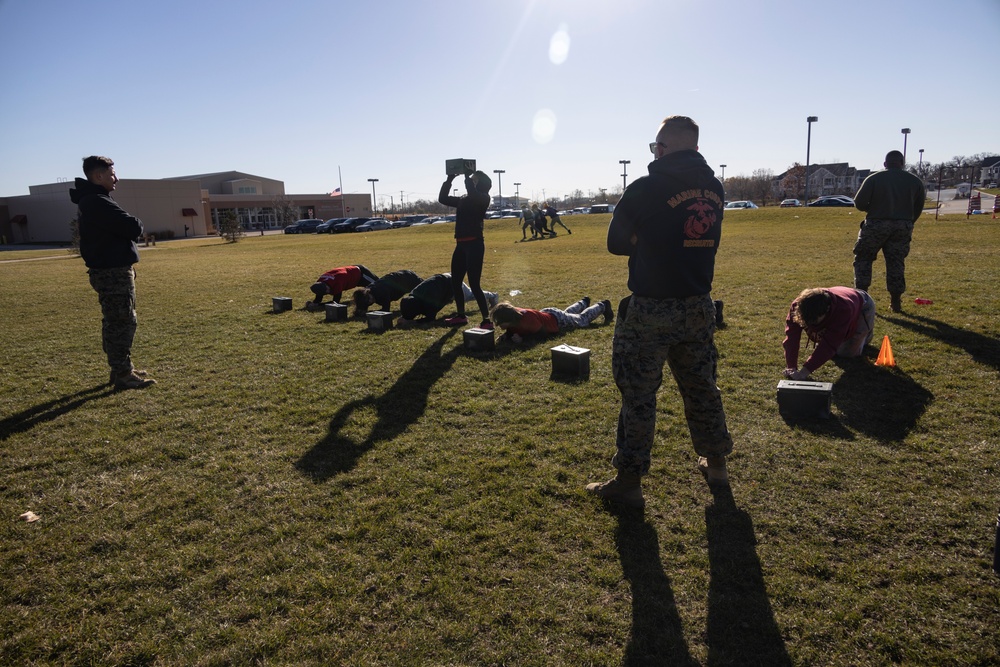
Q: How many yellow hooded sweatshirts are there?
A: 0